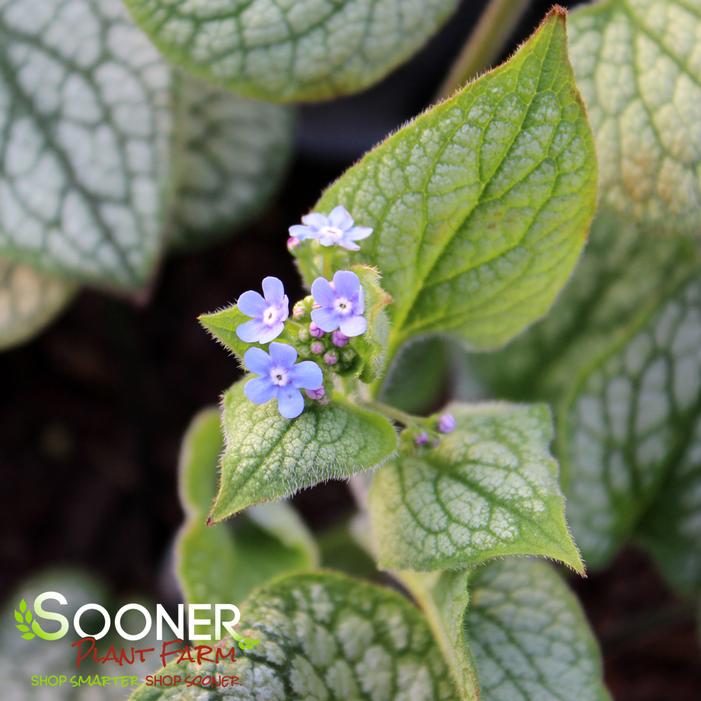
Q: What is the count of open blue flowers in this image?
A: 4